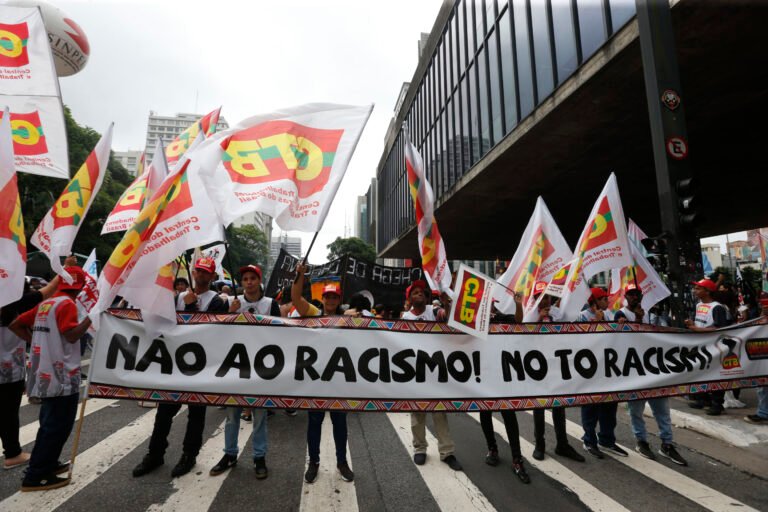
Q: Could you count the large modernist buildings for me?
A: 1